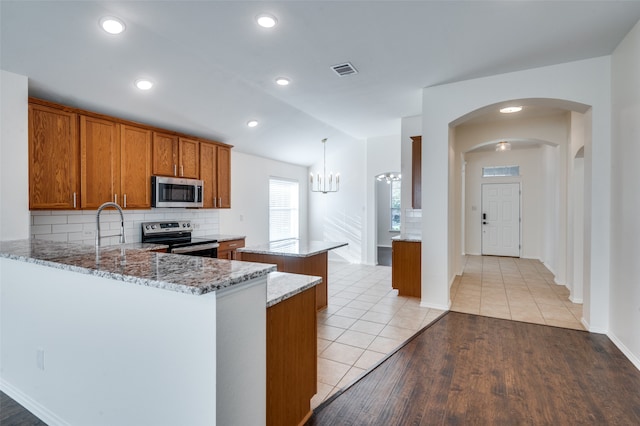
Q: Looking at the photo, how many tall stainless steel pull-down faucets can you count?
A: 1